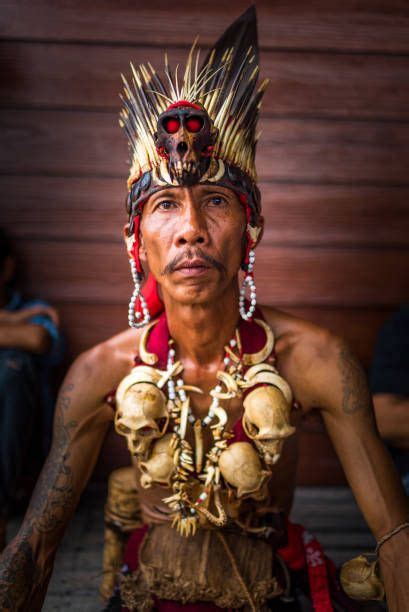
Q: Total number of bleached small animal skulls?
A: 4